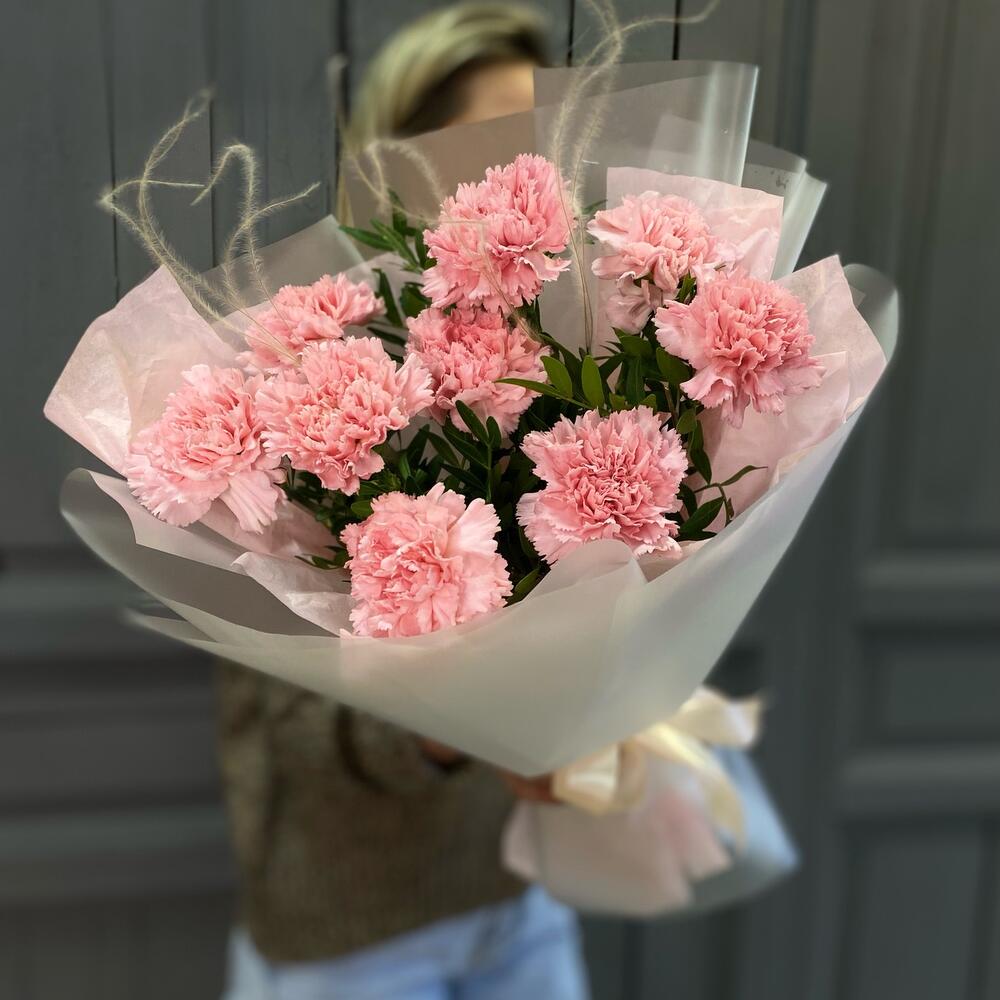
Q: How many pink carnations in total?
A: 9